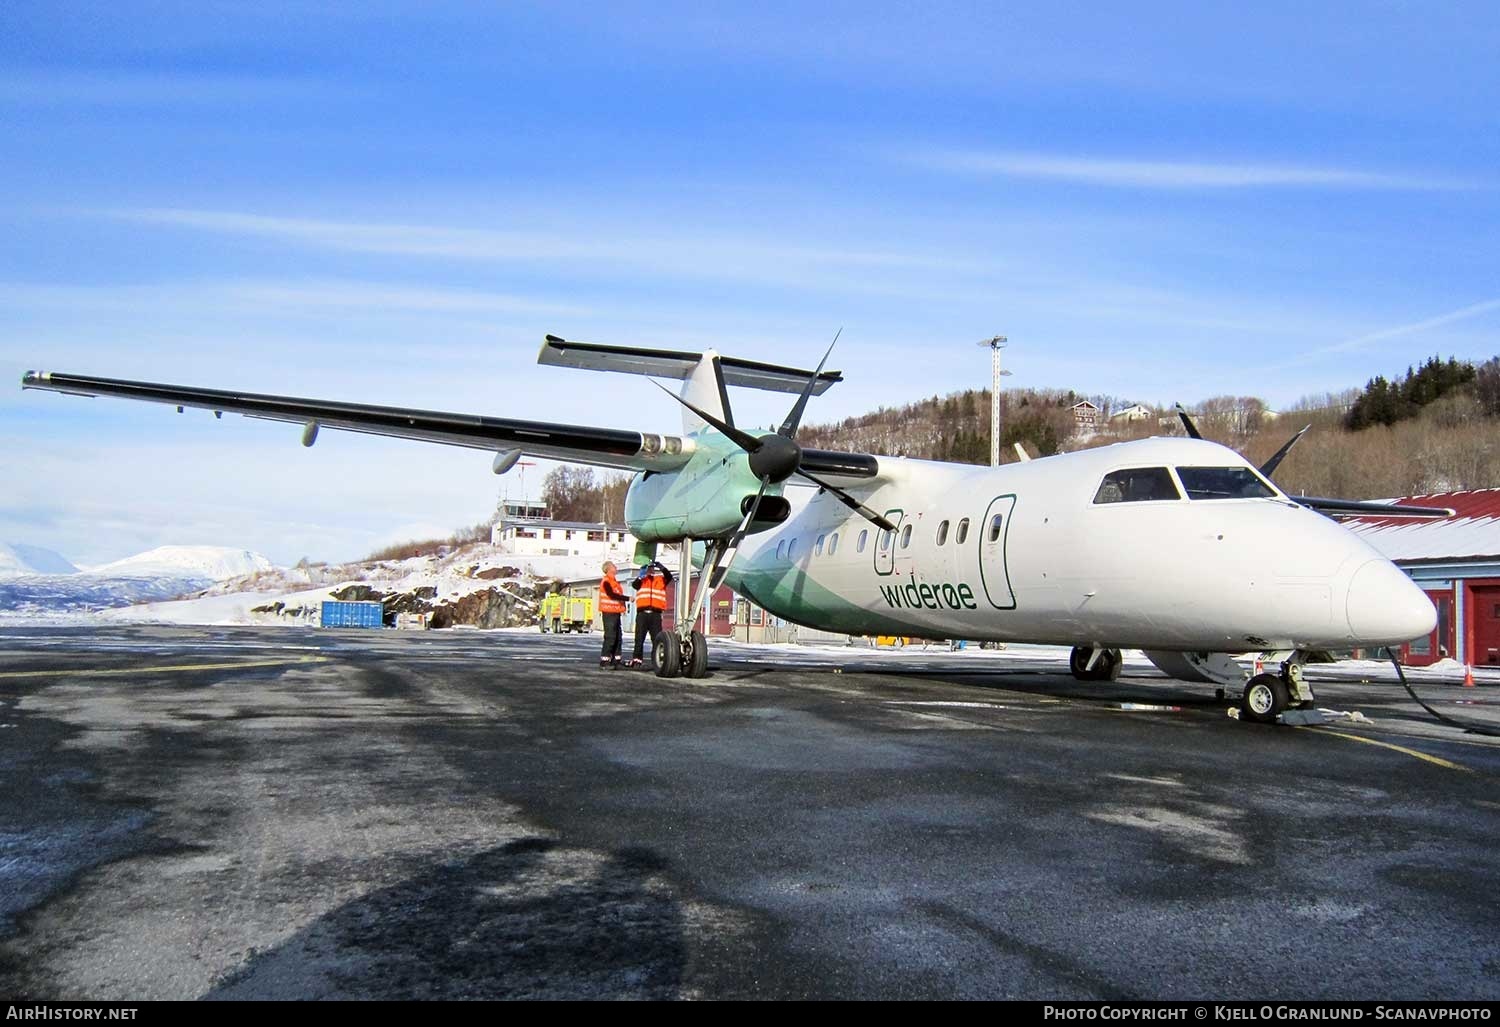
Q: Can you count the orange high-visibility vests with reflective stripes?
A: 2